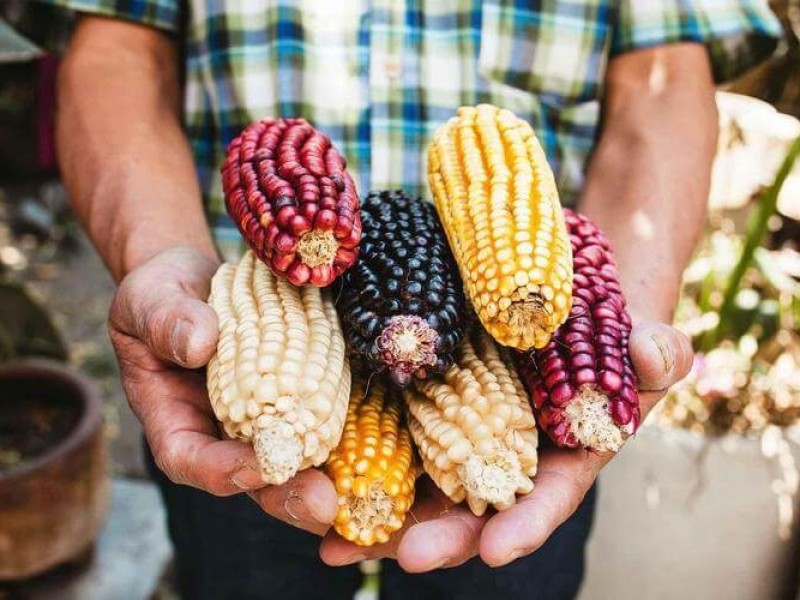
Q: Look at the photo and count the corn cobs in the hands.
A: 7